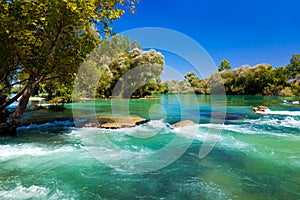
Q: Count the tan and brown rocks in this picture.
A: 3